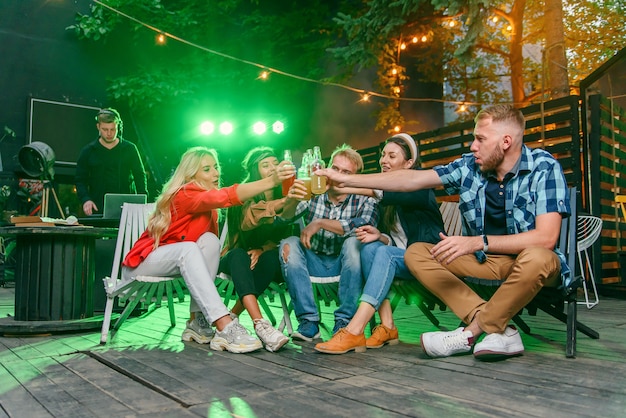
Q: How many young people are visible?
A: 6